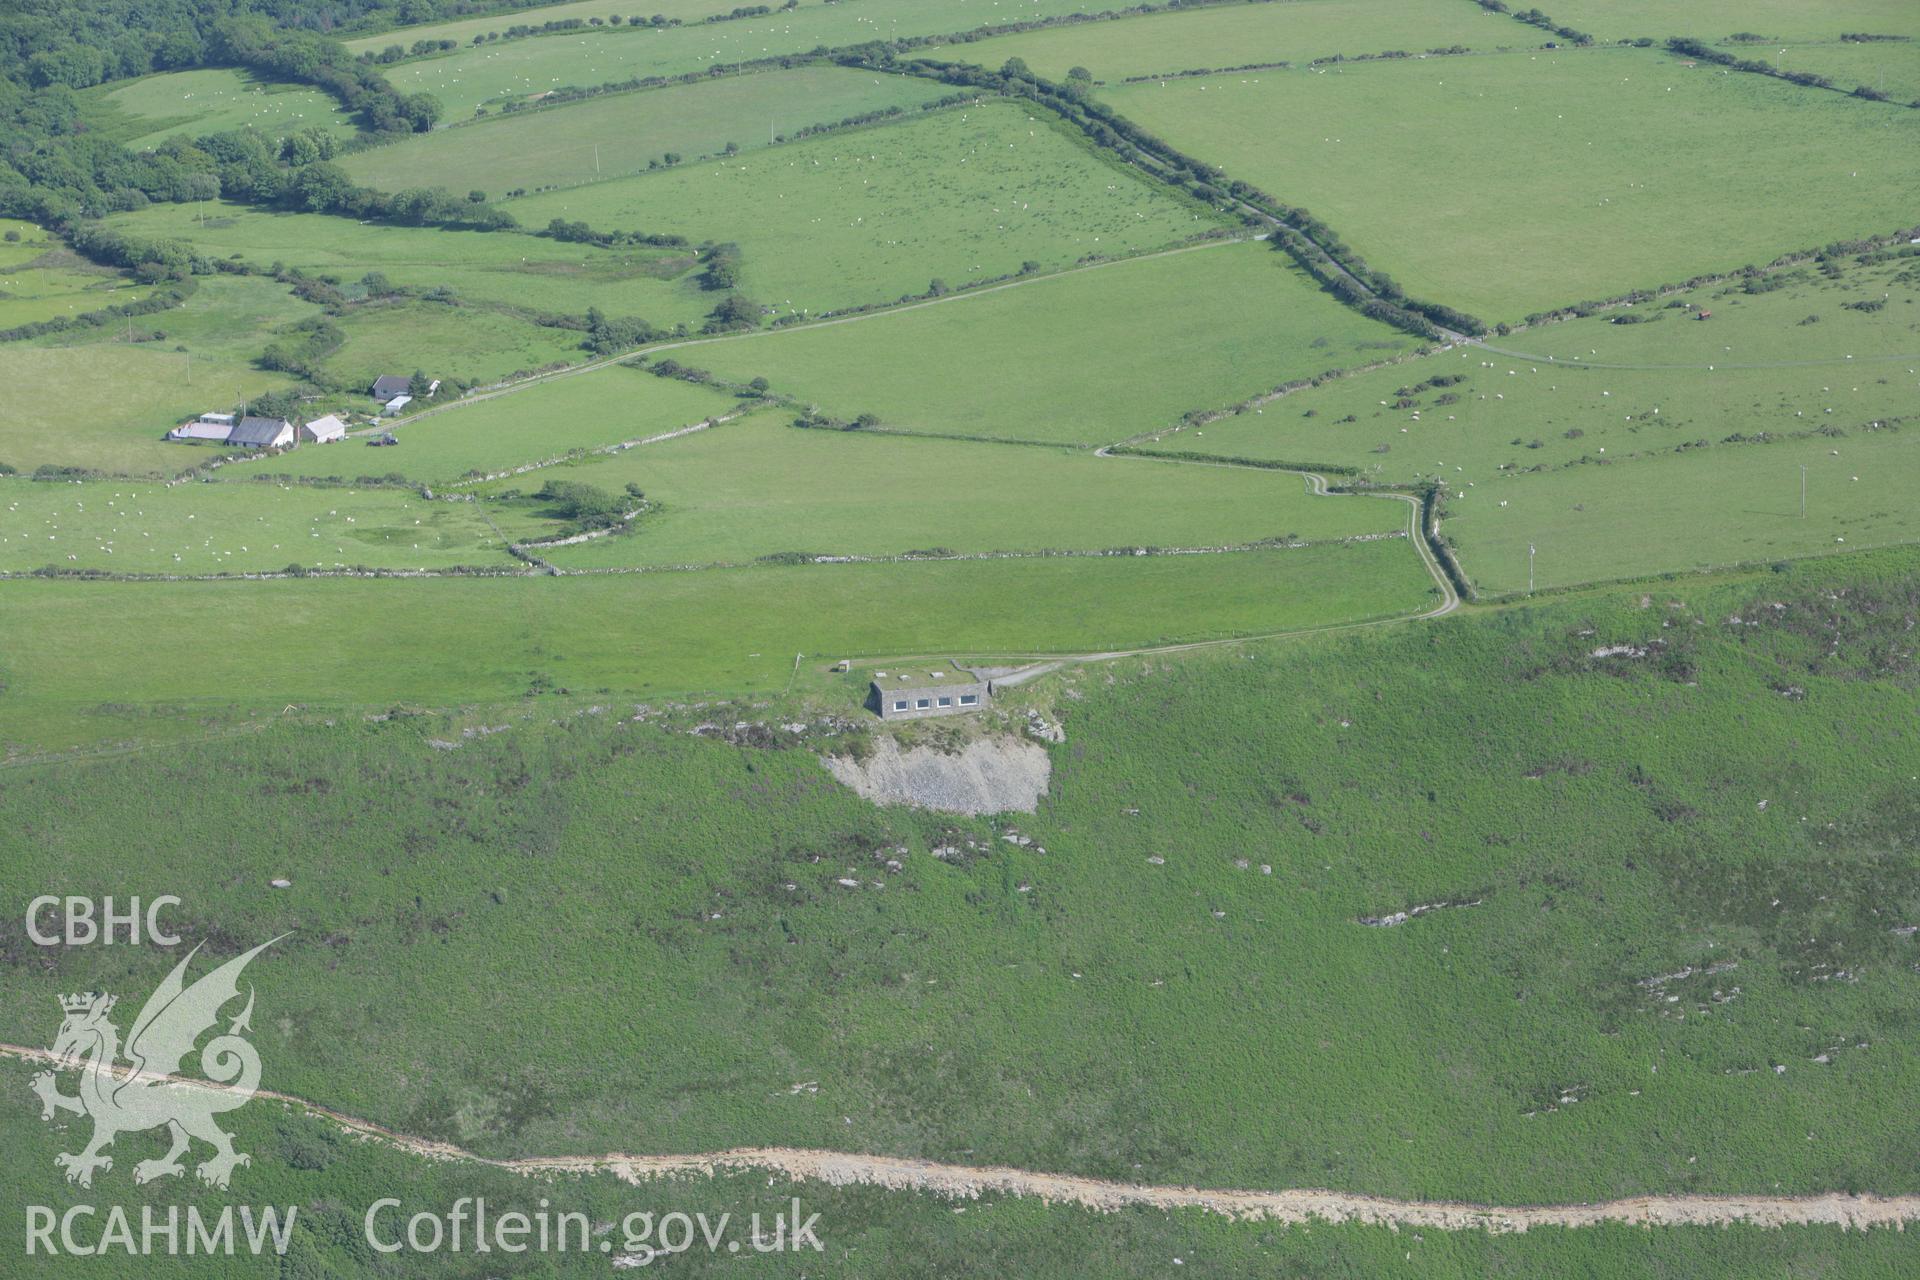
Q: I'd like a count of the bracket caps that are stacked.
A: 0